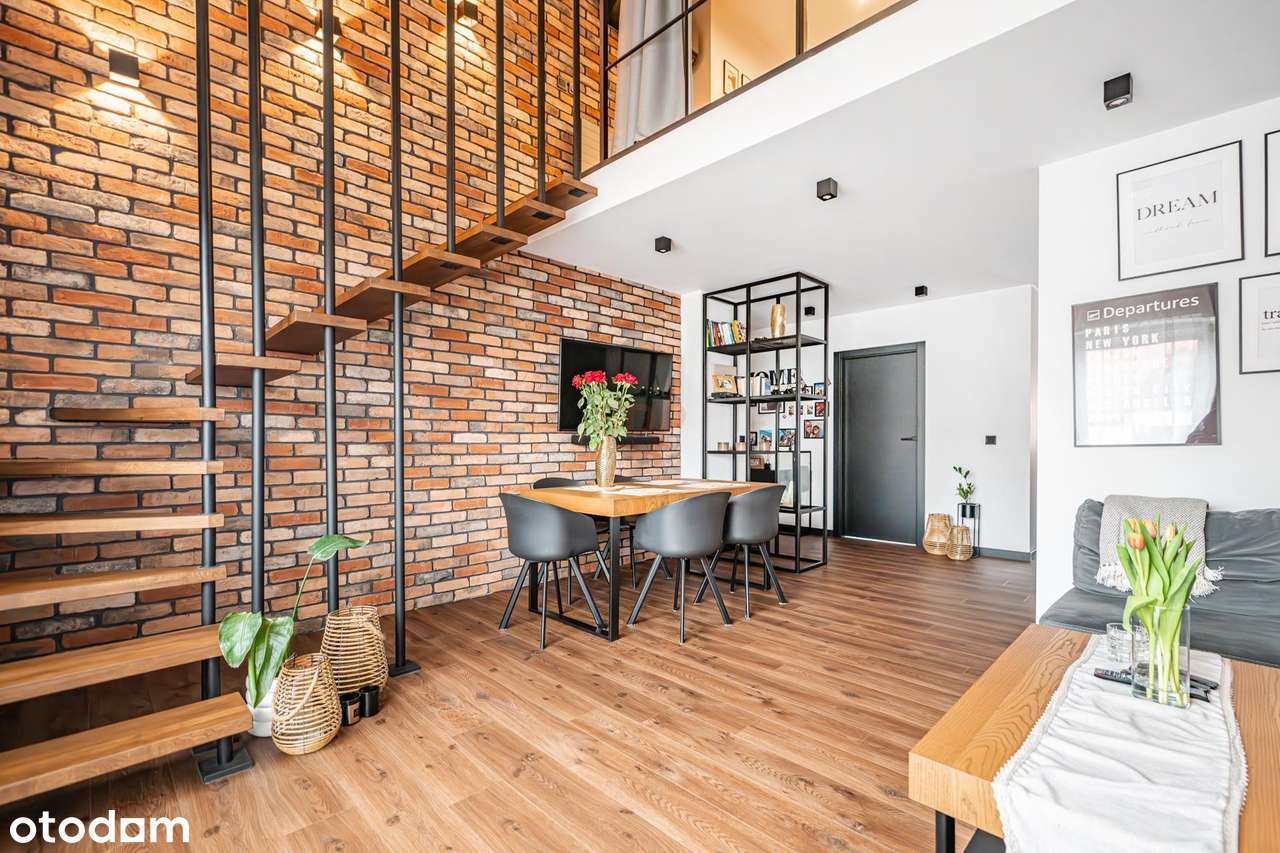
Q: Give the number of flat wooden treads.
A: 13